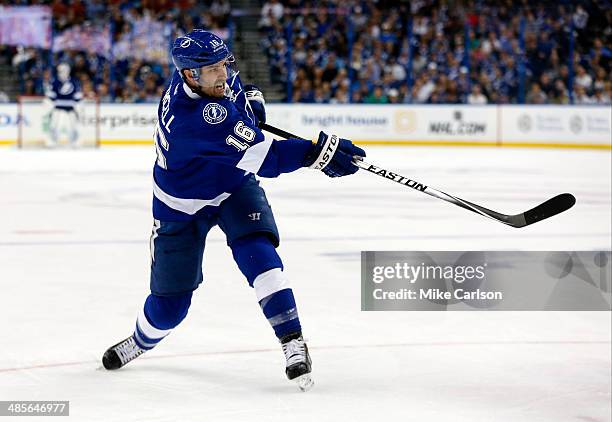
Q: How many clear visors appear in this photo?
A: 1